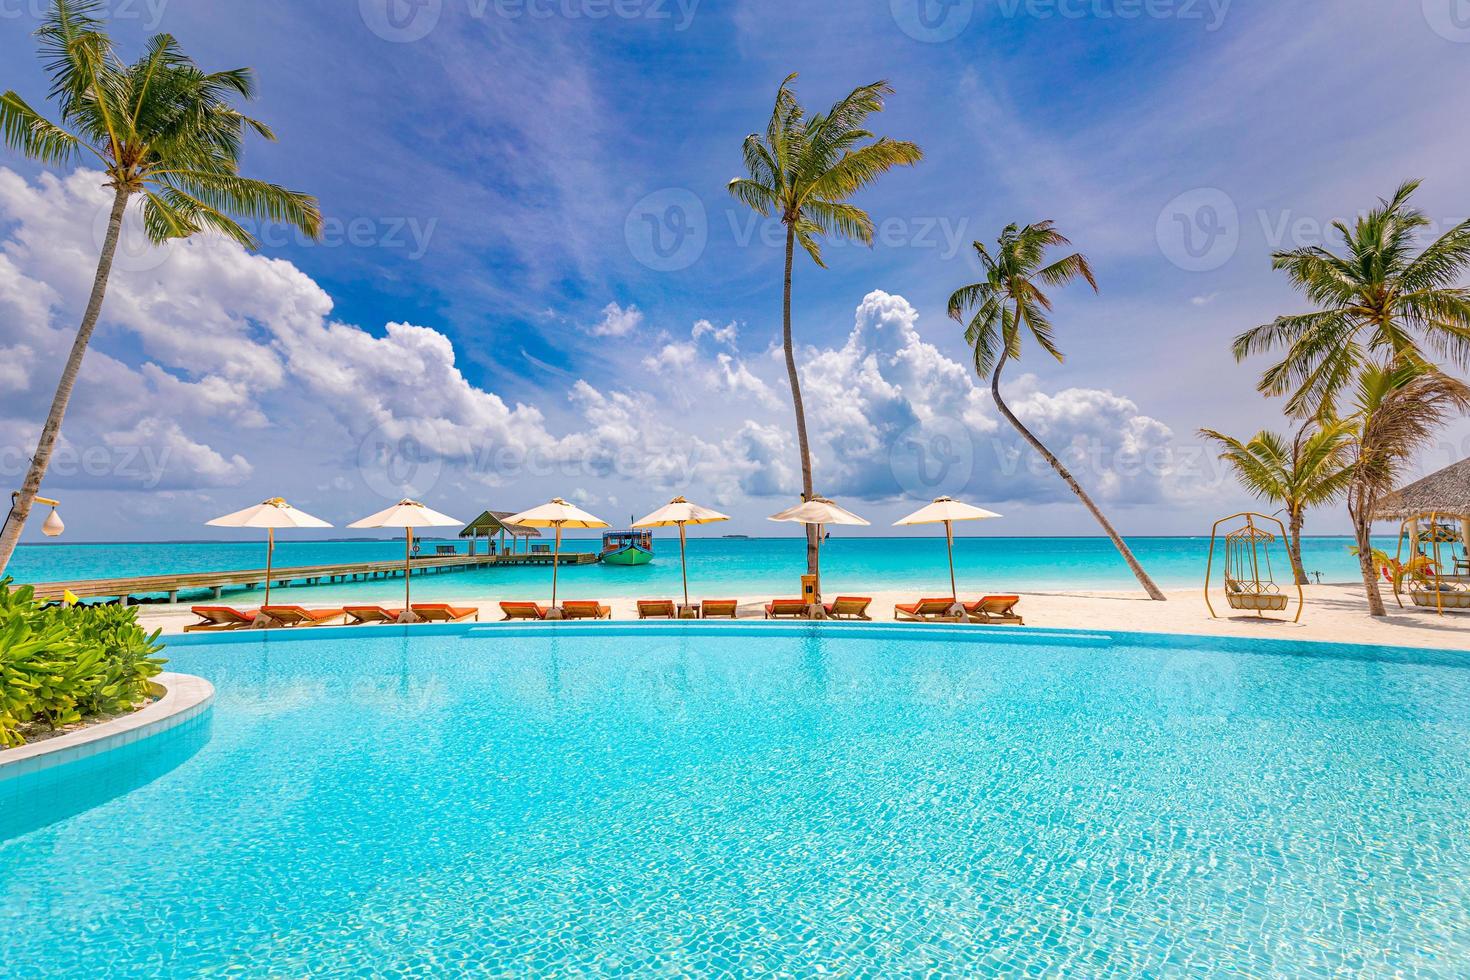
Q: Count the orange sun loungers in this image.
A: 12